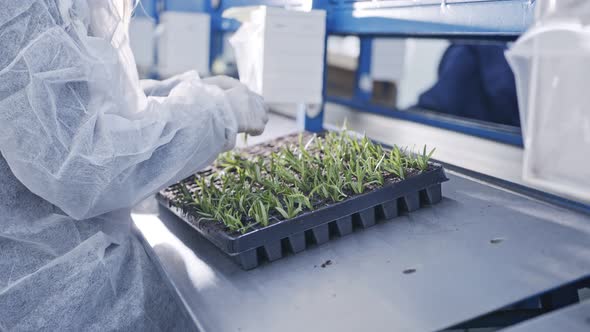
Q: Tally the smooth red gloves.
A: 0